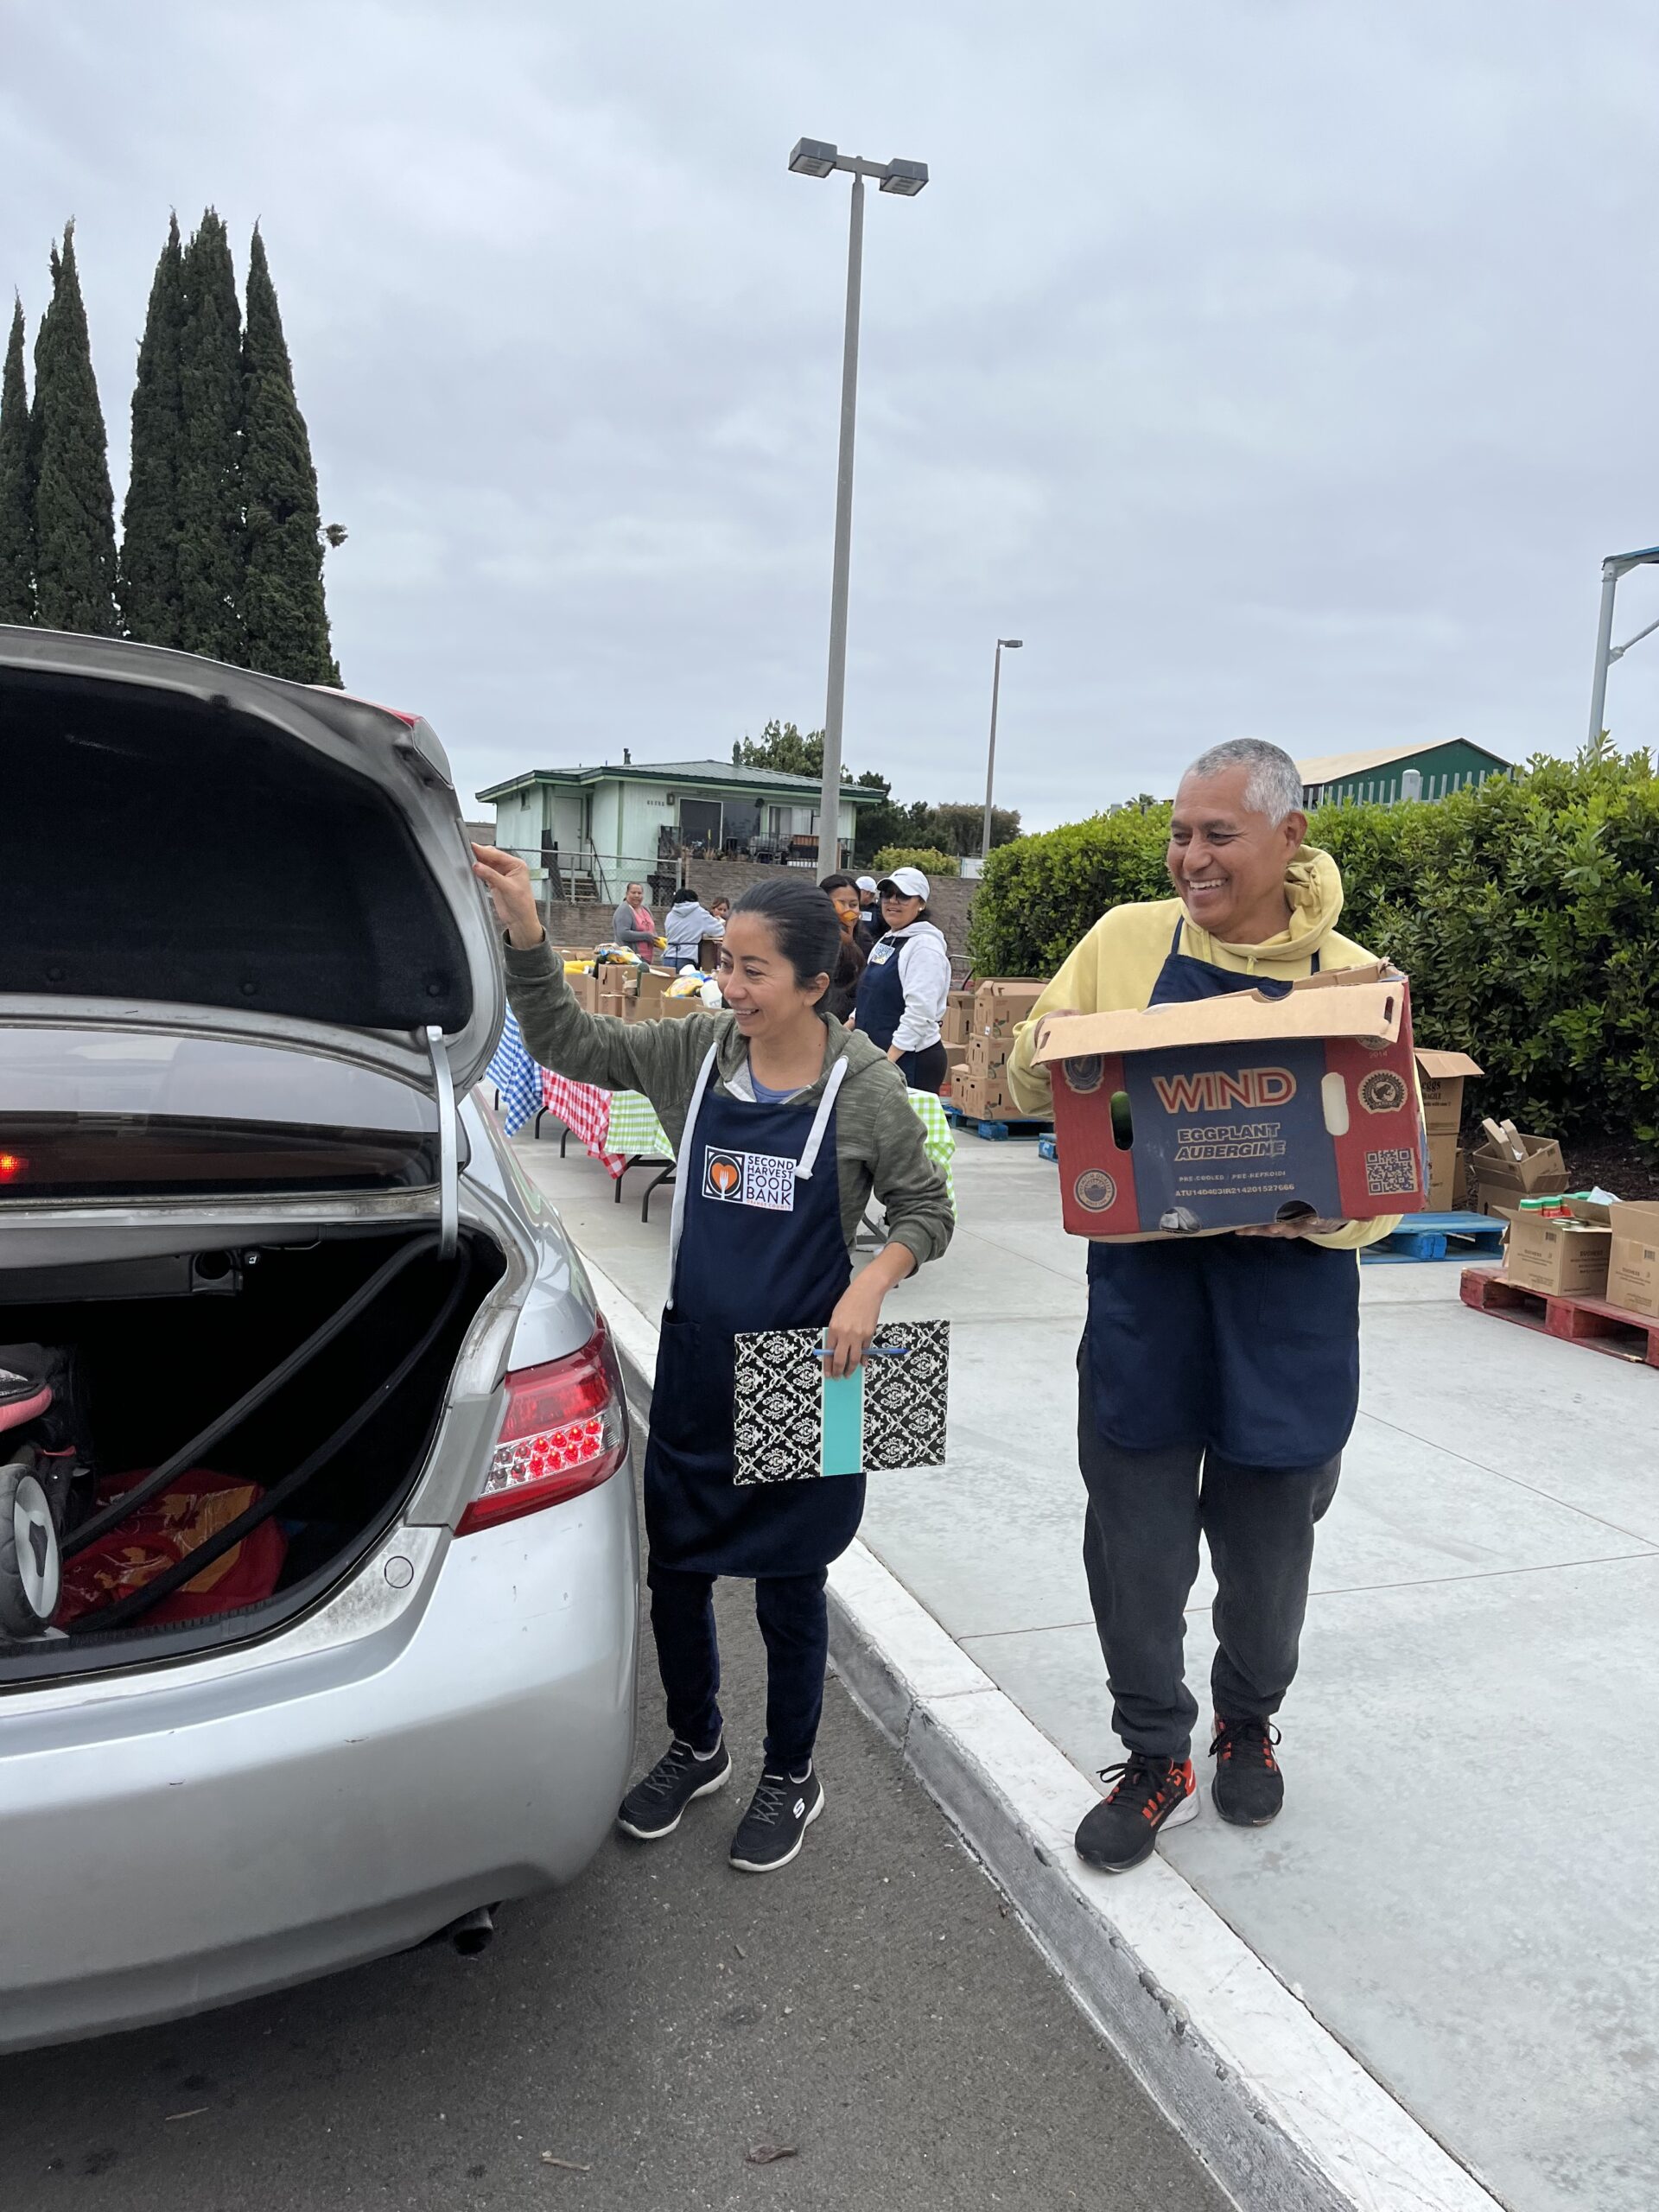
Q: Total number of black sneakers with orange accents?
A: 2